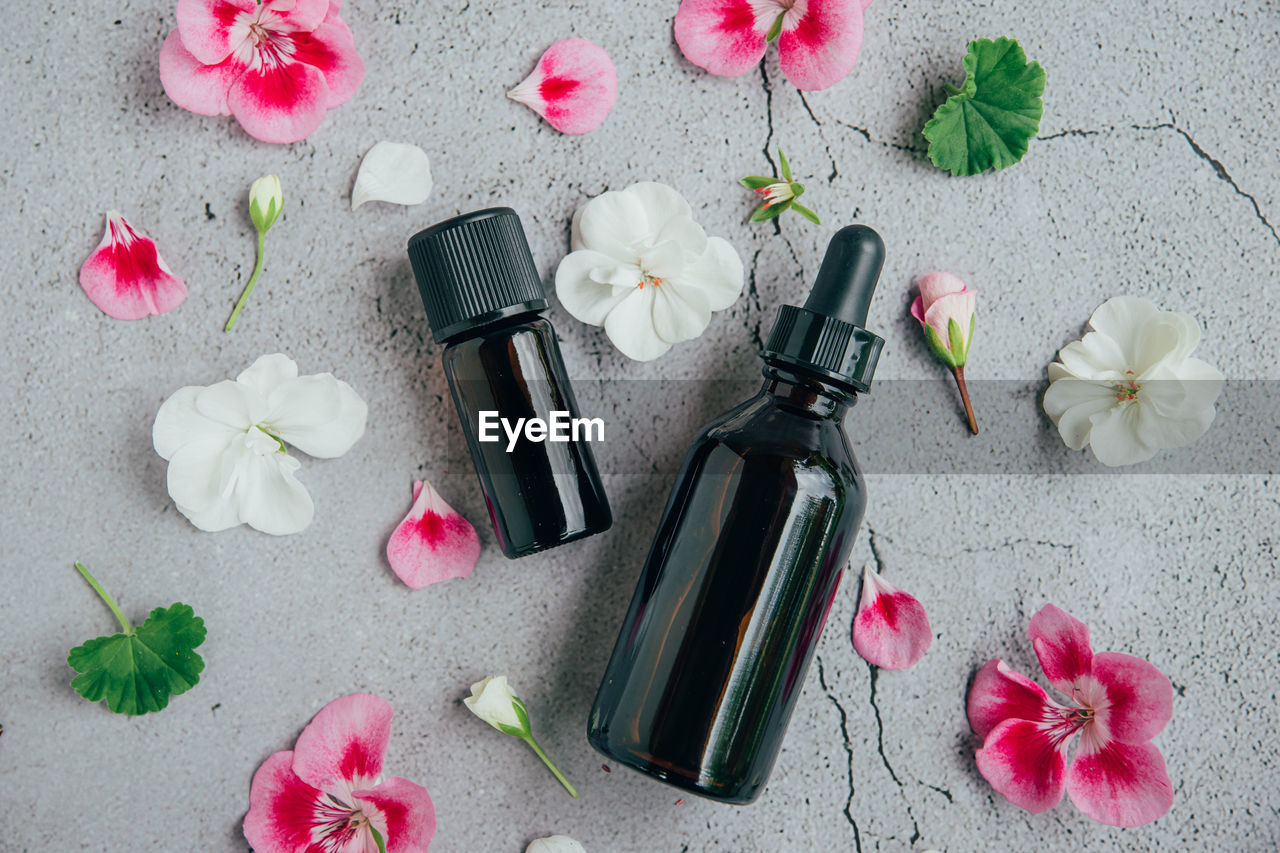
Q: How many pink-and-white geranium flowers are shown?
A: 4